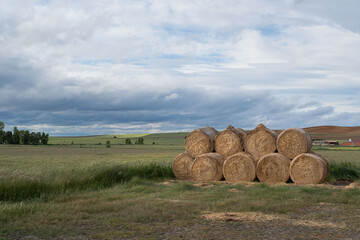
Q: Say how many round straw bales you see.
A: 9